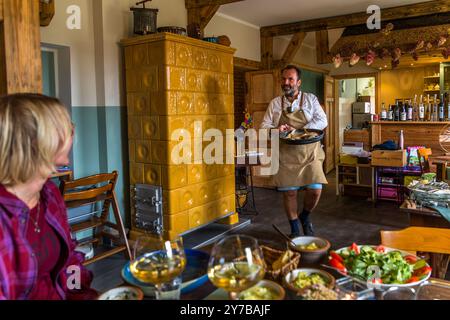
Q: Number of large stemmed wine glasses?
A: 2